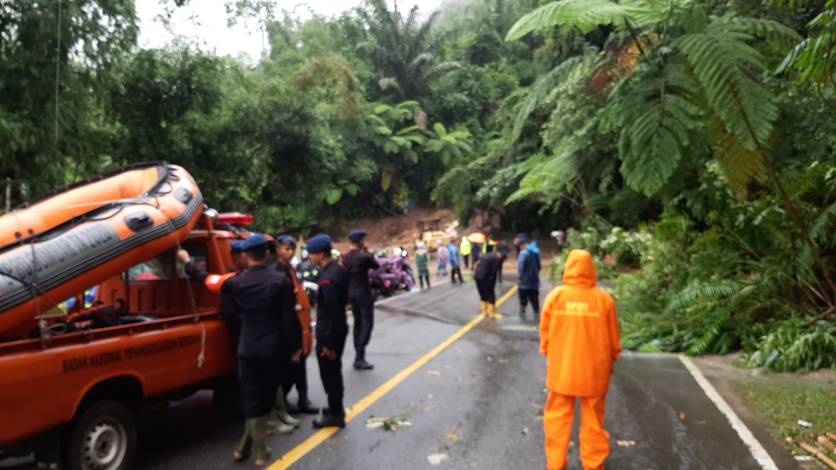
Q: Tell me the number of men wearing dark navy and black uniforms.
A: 5